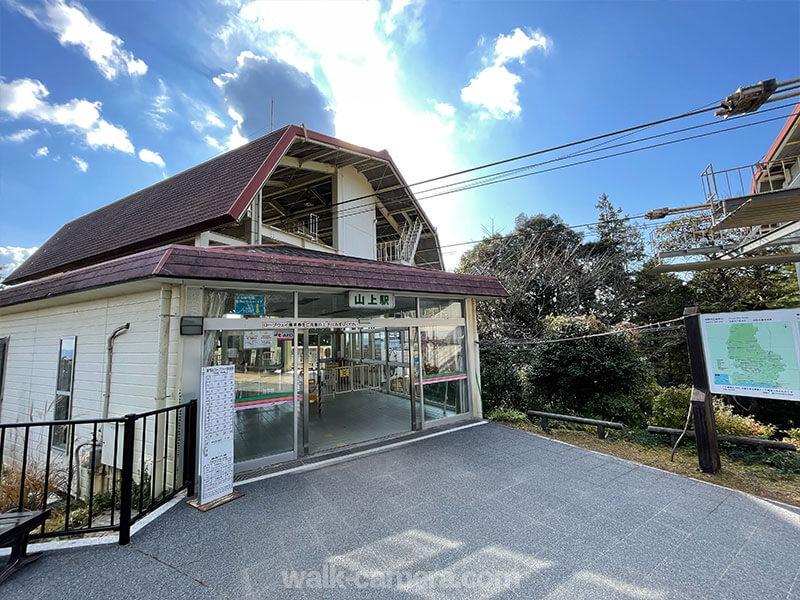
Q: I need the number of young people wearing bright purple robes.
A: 0